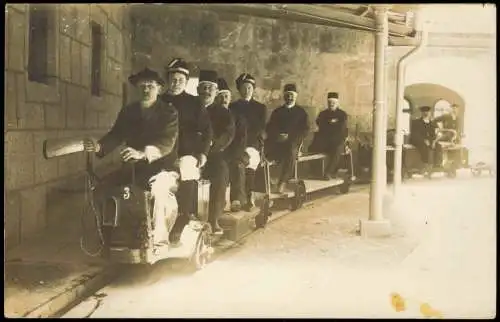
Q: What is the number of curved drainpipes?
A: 1